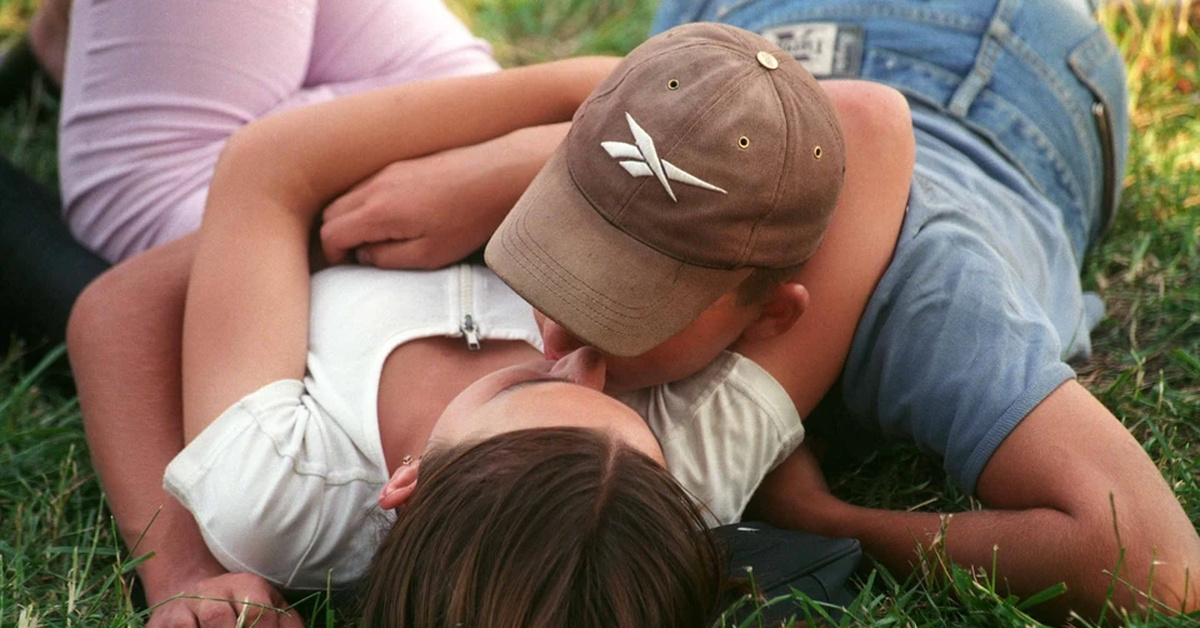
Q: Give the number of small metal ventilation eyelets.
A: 3